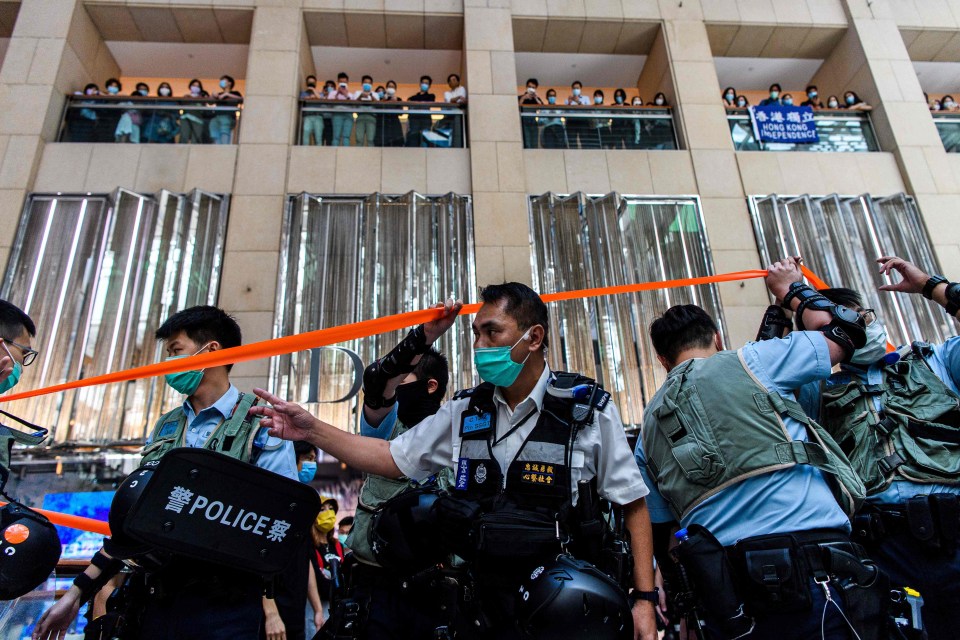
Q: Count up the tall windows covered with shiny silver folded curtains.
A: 4